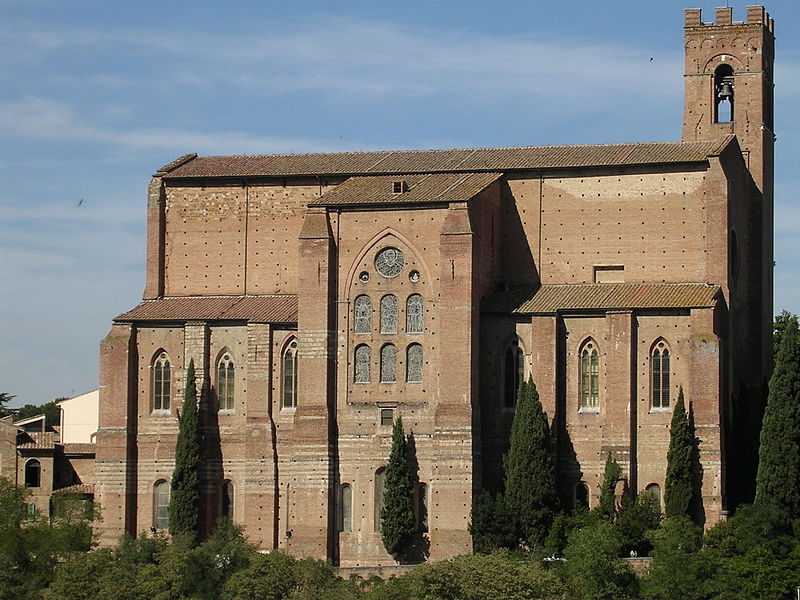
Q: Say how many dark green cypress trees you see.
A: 6